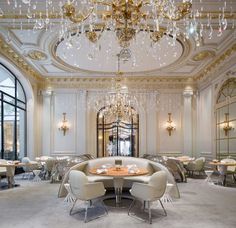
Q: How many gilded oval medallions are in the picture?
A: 2